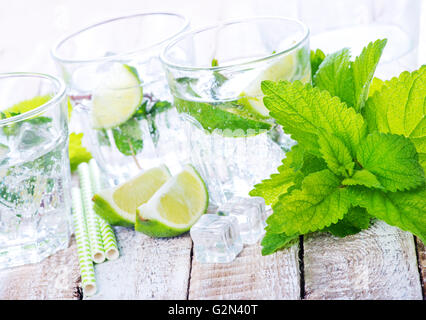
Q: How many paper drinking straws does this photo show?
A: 3